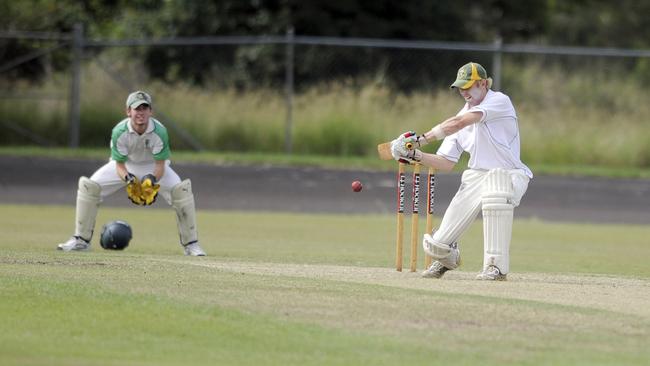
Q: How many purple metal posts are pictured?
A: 0